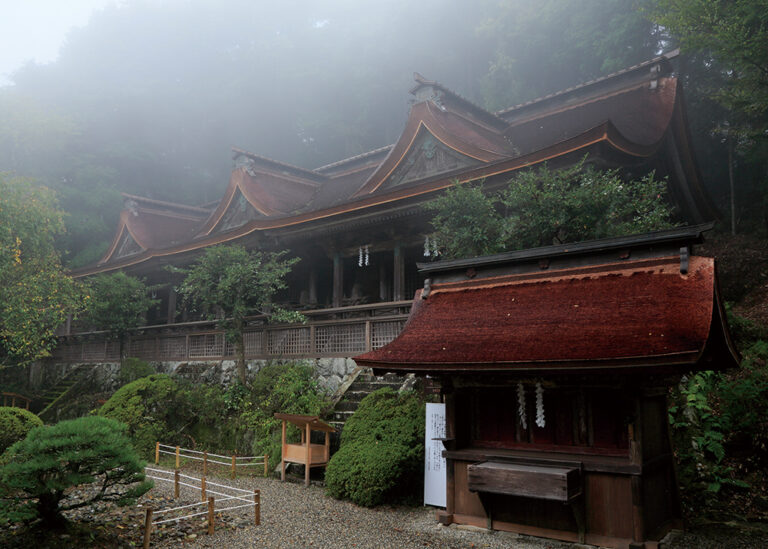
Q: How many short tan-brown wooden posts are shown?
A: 10